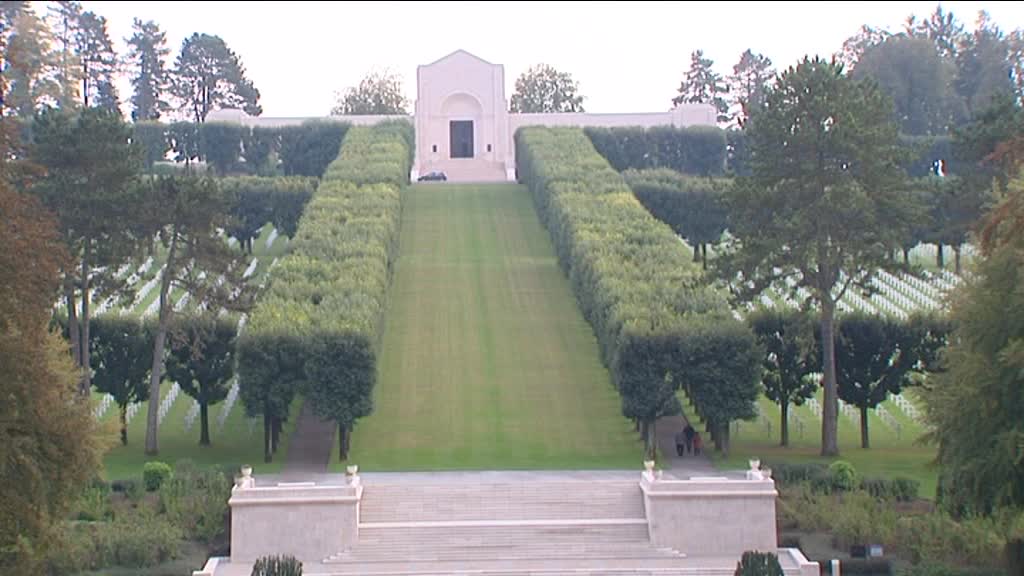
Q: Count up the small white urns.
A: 4